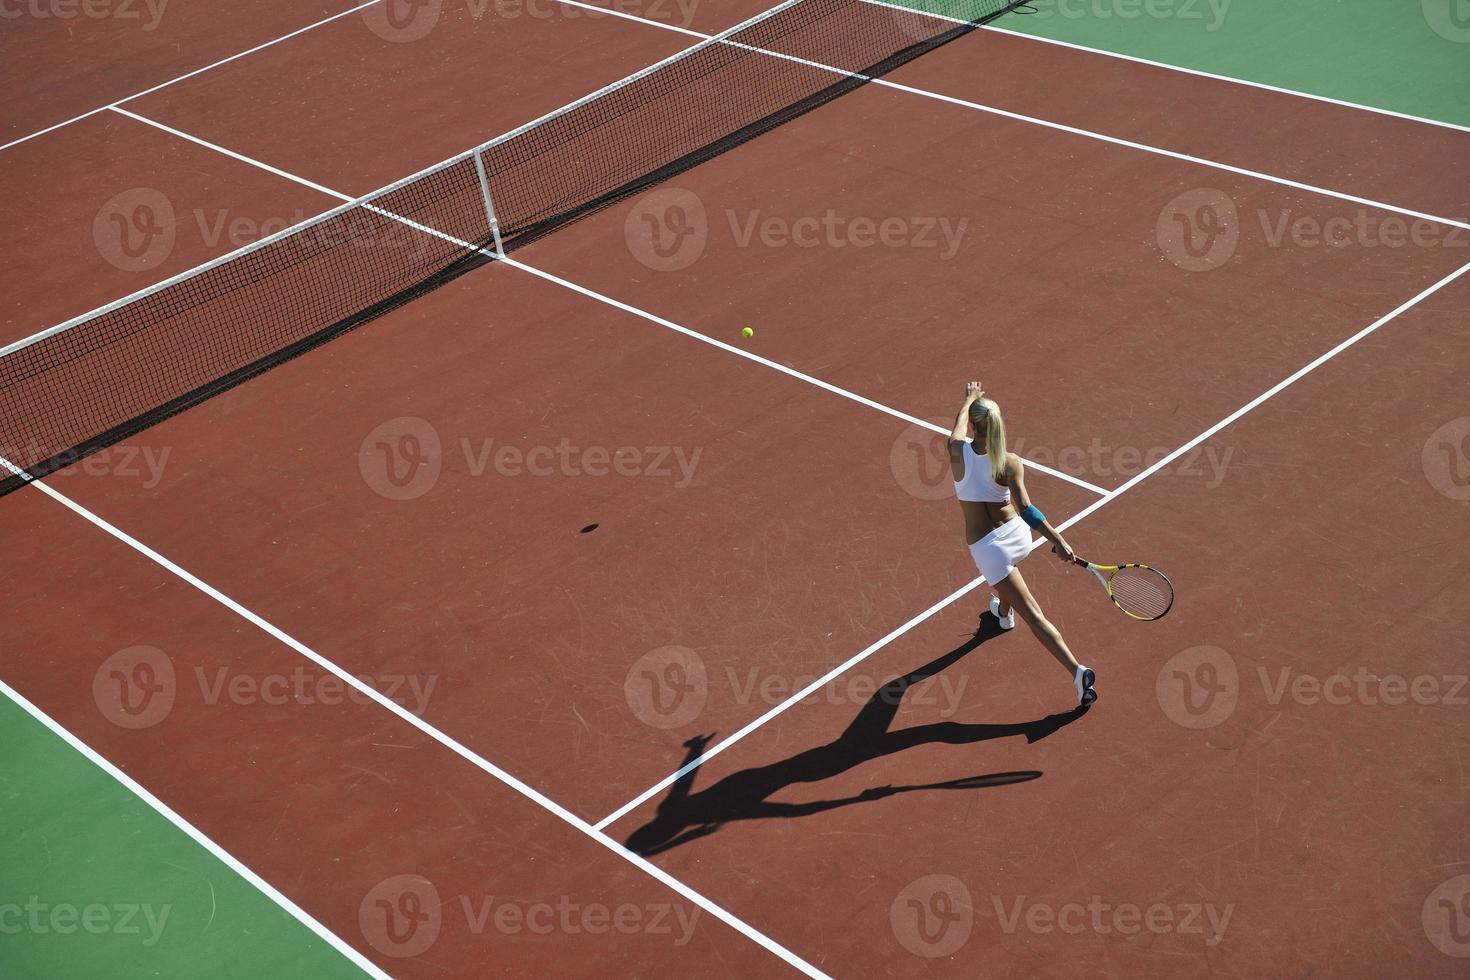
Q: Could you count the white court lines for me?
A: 7